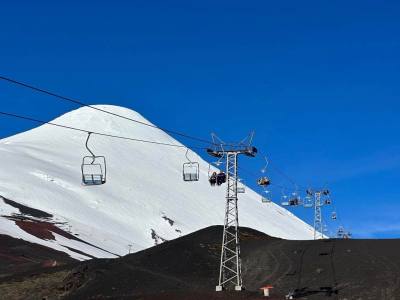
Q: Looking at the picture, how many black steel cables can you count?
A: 2